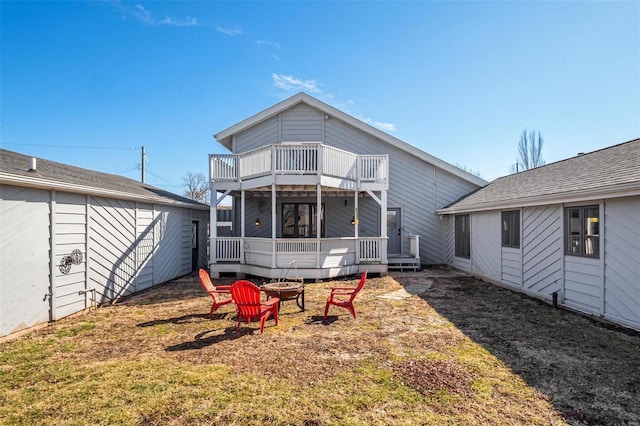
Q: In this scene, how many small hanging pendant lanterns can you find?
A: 2